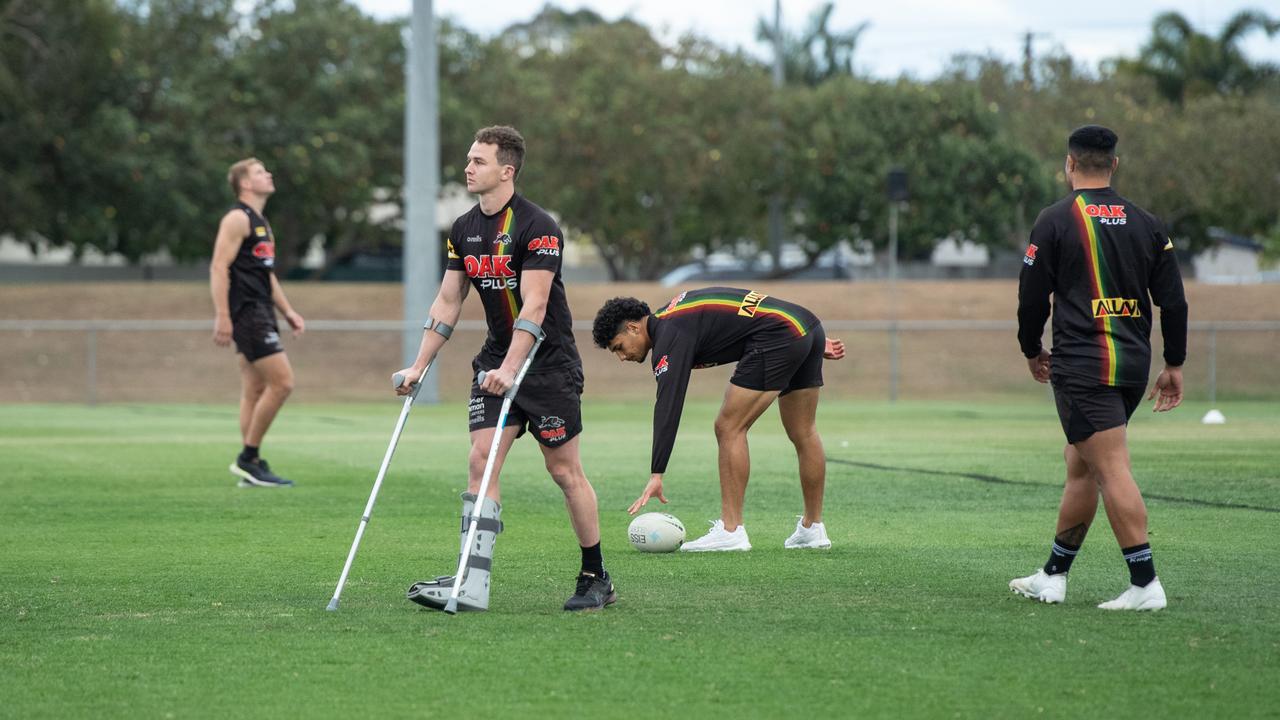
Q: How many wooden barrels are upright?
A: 0